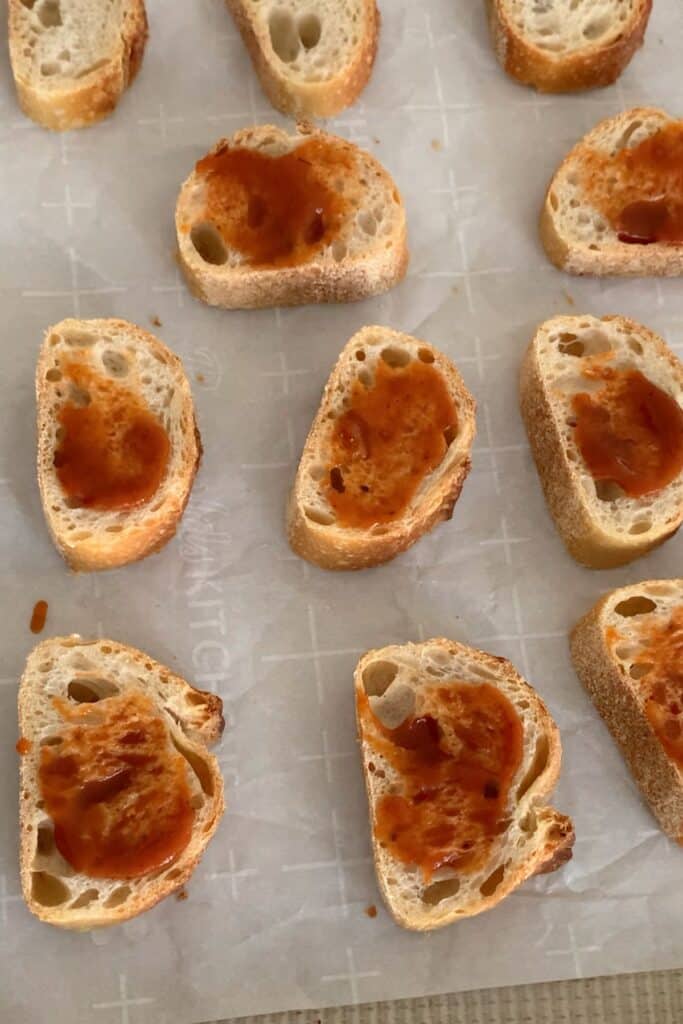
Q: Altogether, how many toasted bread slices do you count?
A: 11